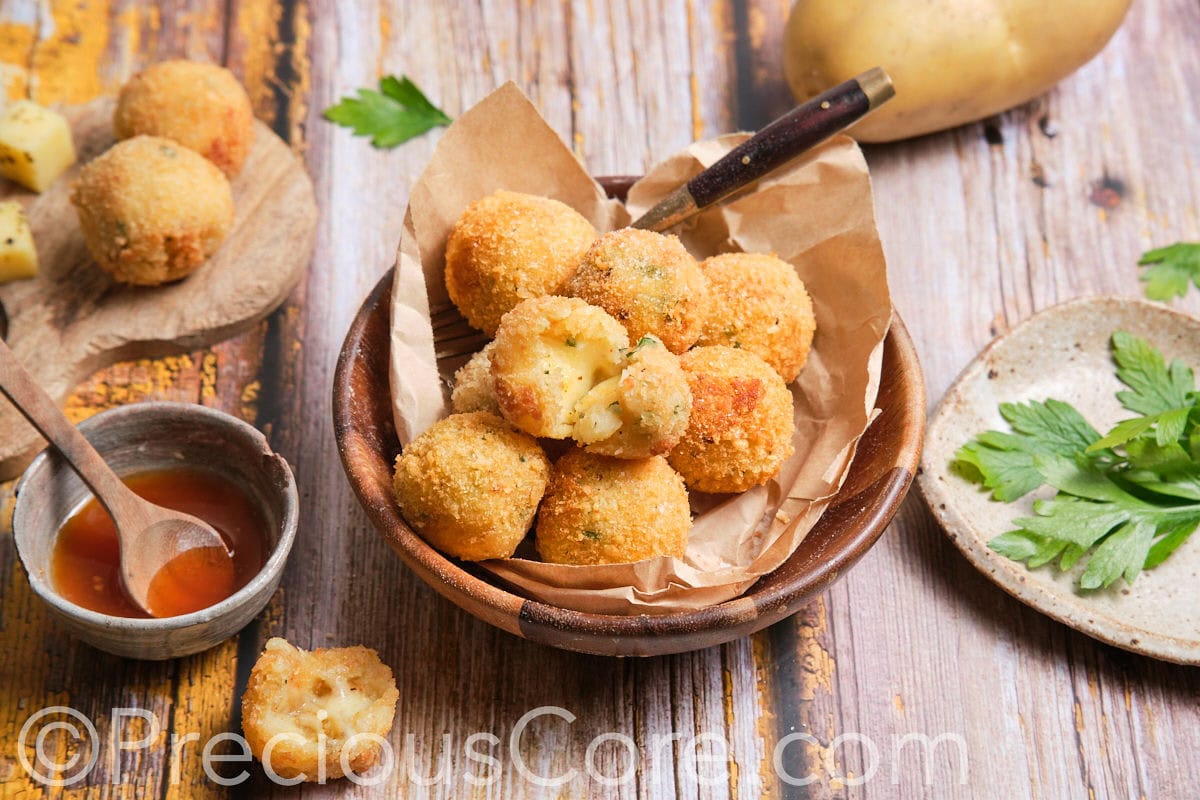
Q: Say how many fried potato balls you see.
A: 11